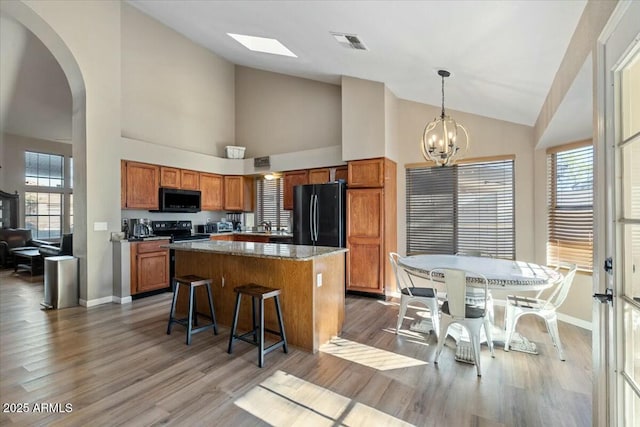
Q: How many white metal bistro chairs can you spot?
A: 4